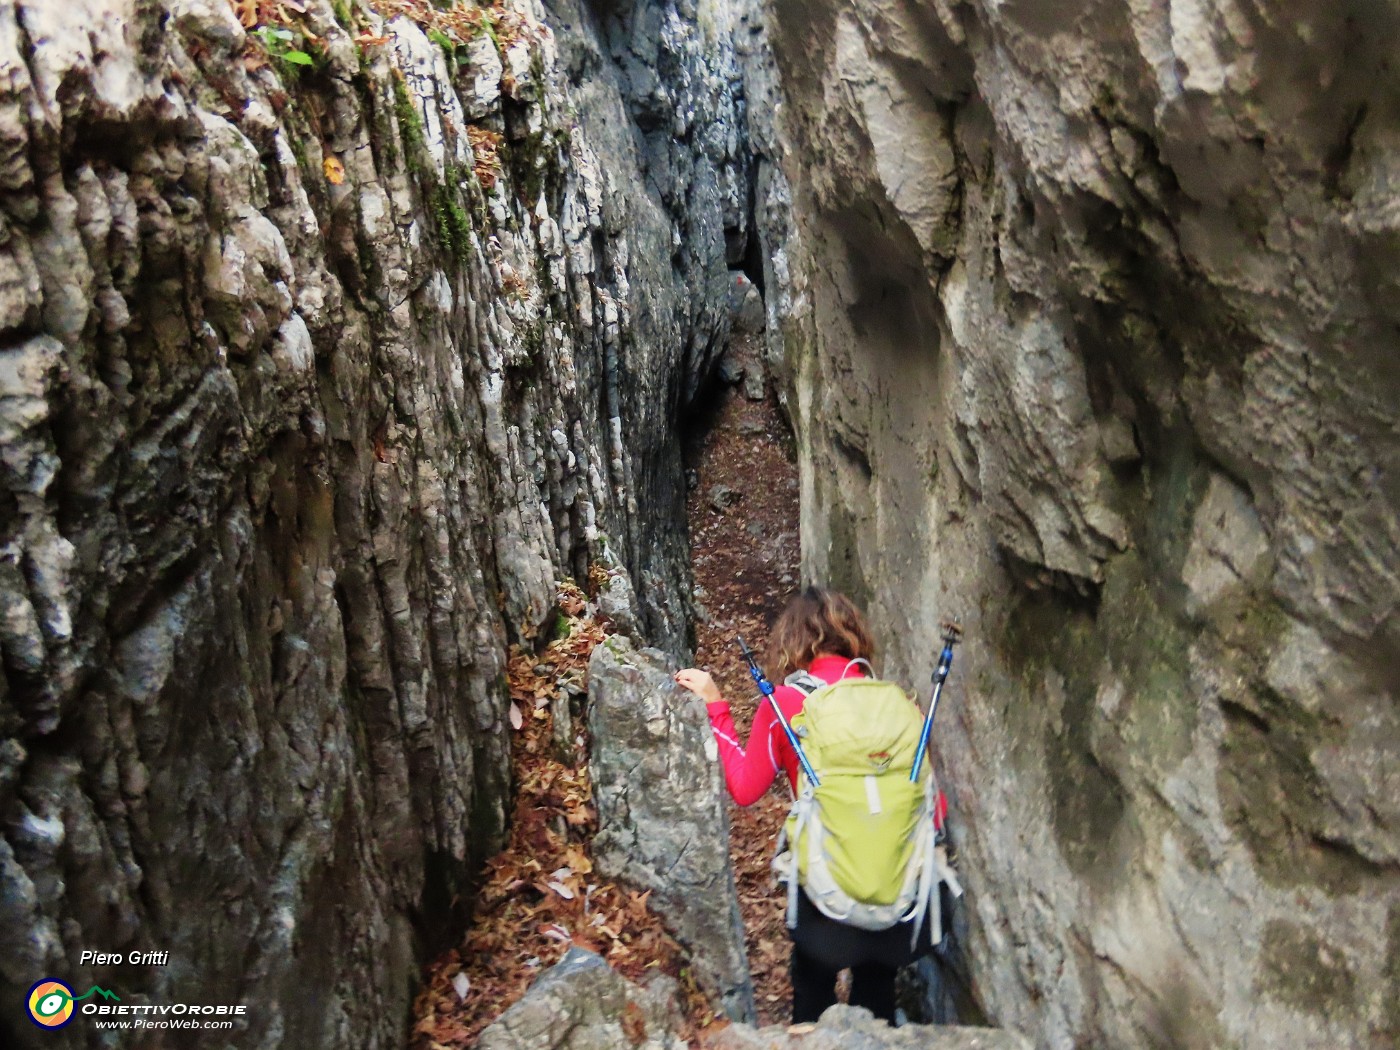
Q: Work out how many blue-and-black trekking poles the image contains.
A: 2